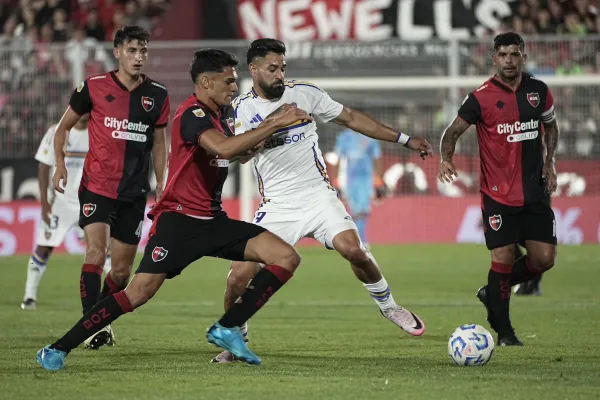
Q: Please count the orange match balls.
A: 0